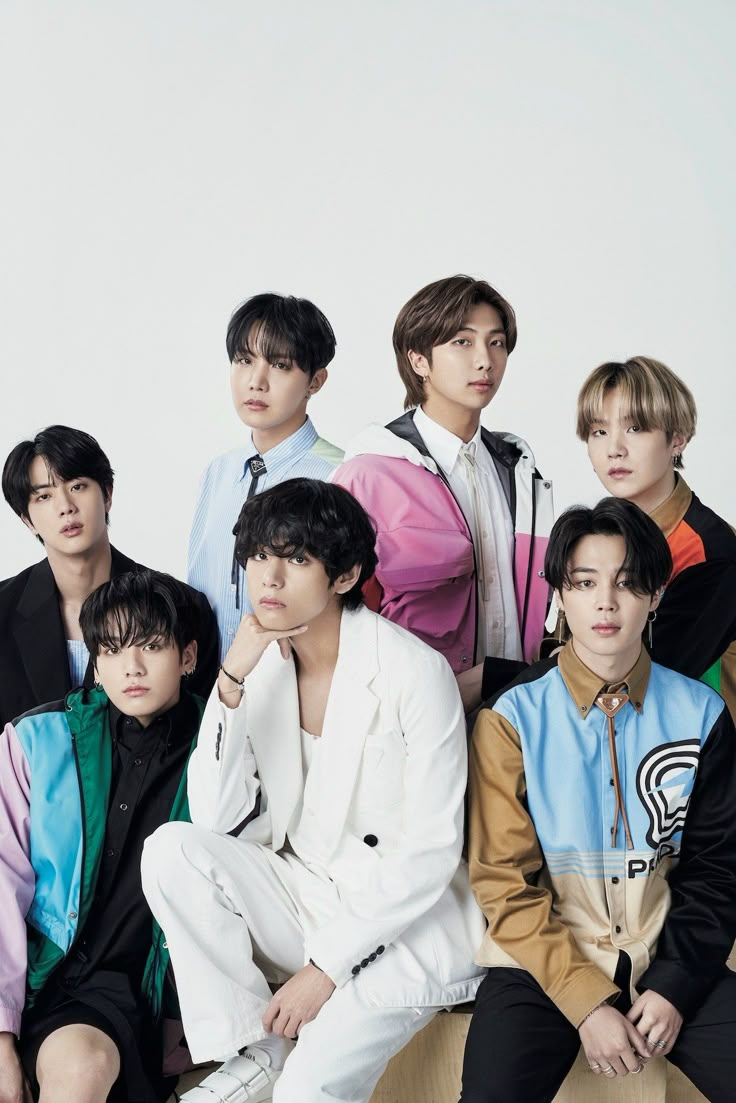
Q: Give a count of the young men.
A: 7